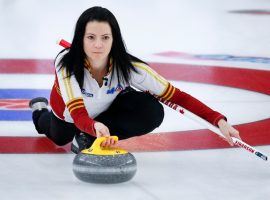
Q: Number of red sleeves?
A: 2